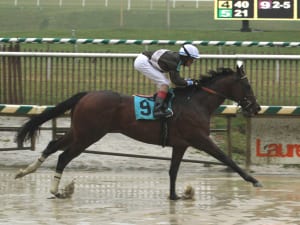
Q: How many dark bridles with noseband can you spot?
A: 1